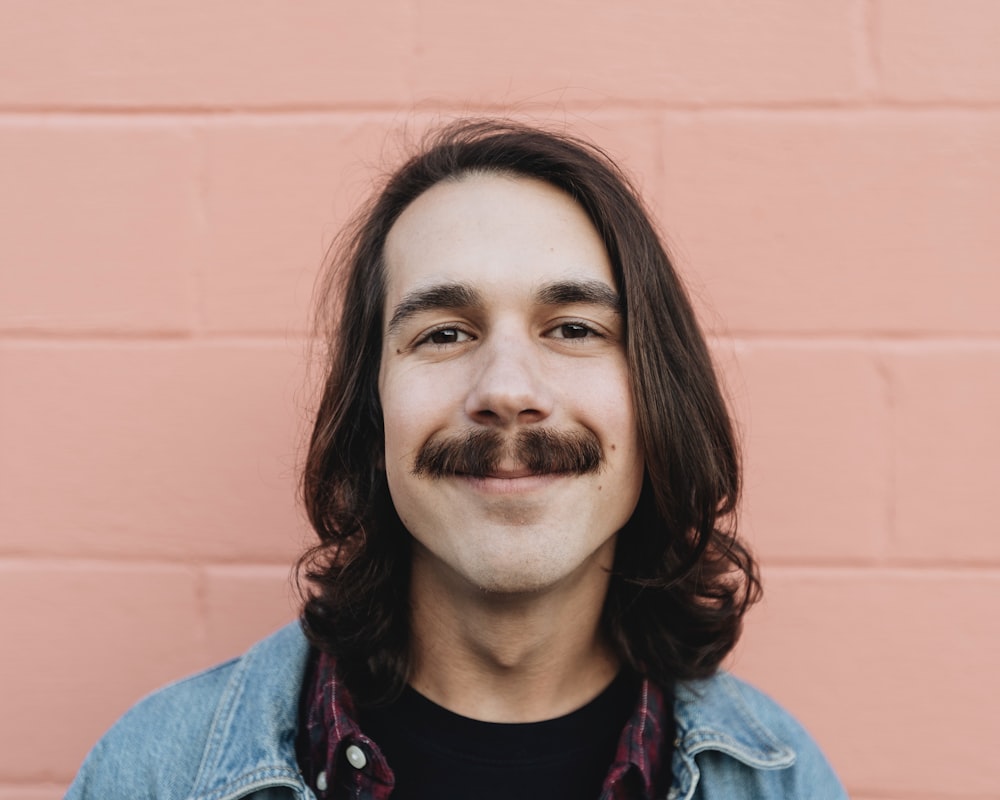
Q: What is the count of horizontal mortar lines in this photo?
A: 4